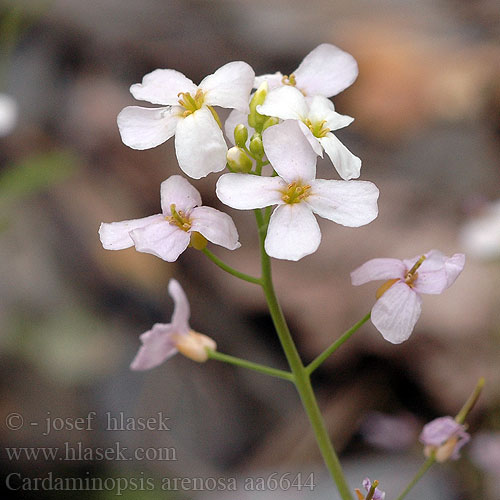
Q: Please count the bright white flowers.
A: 4